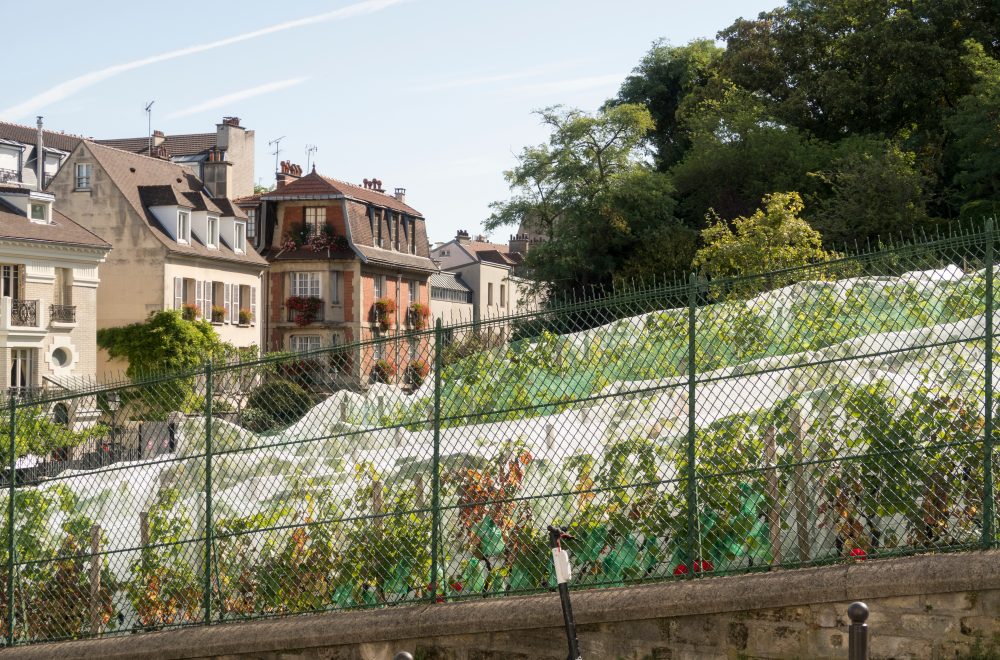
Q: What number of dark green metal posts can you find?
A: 5